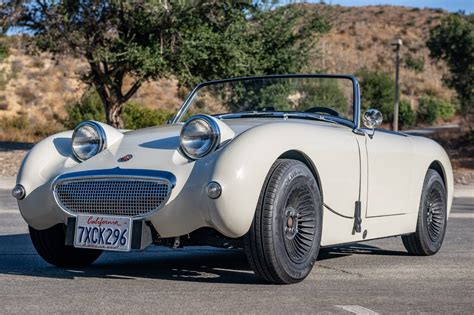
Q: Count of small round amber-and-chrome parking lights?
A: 2